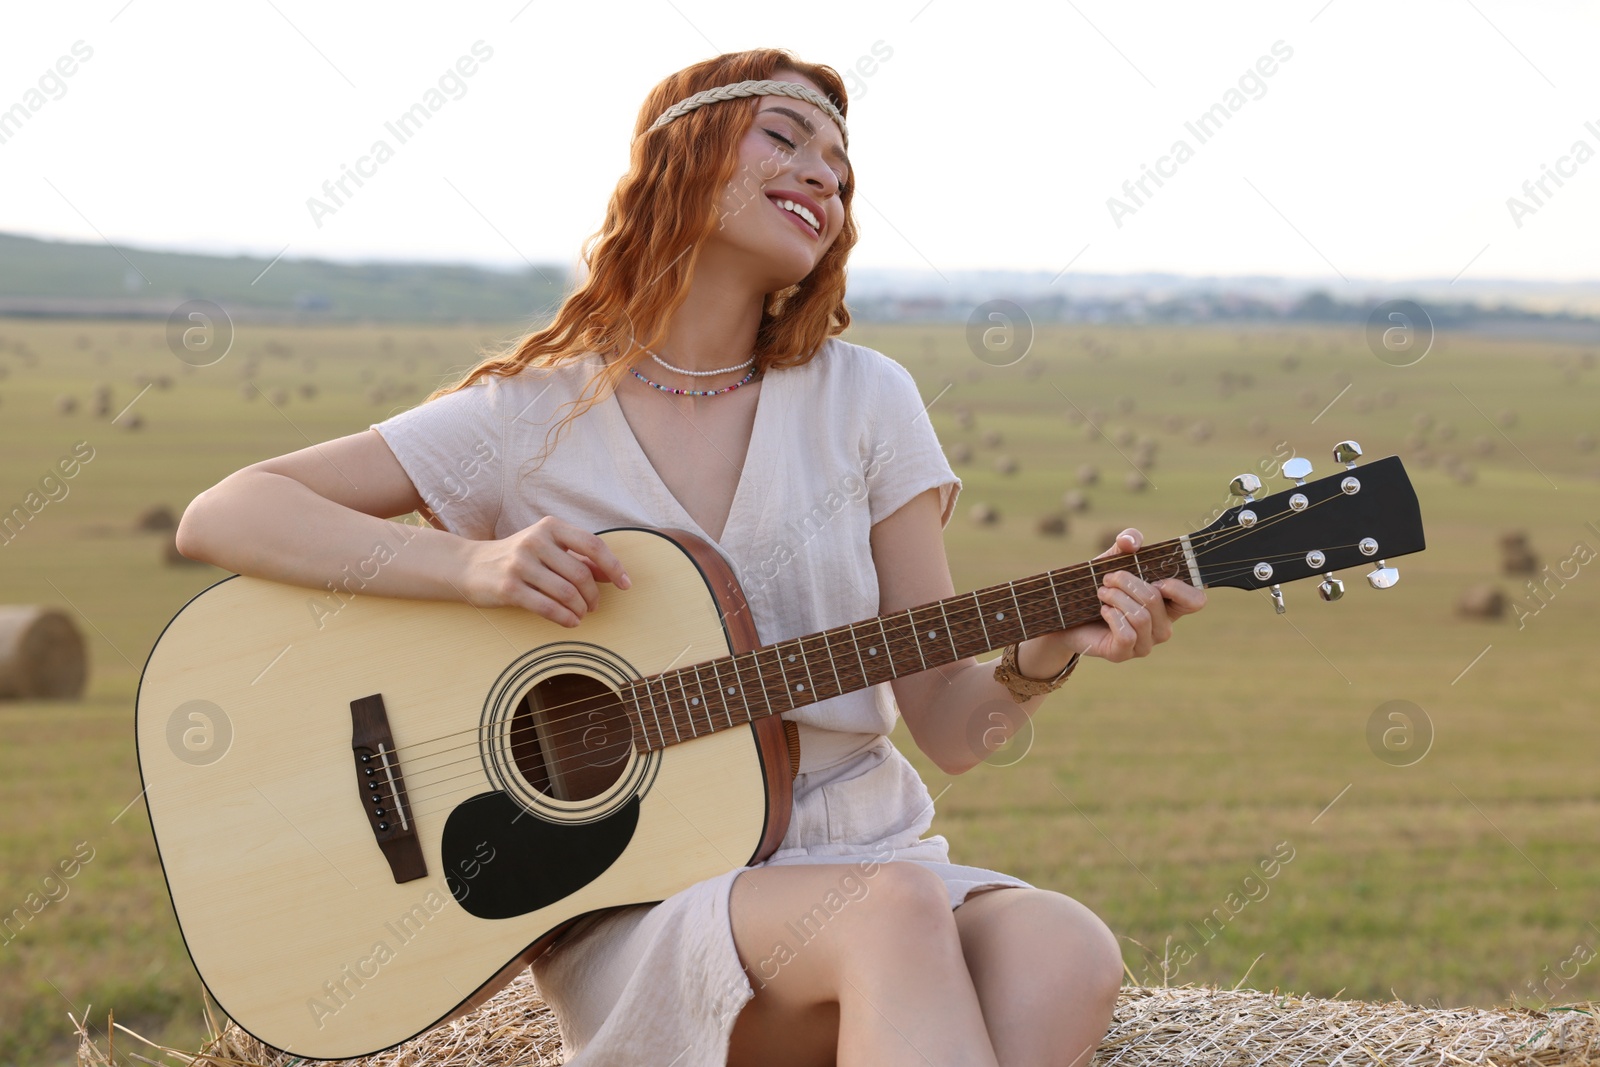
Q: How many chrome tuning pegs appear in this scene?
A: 6